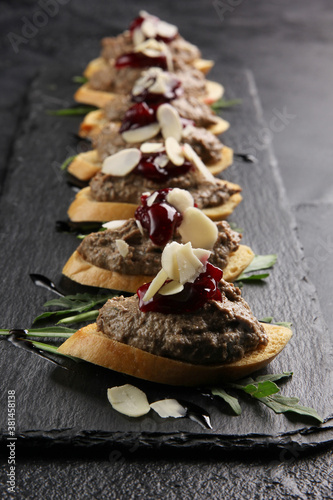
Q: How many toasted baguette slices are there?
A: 7